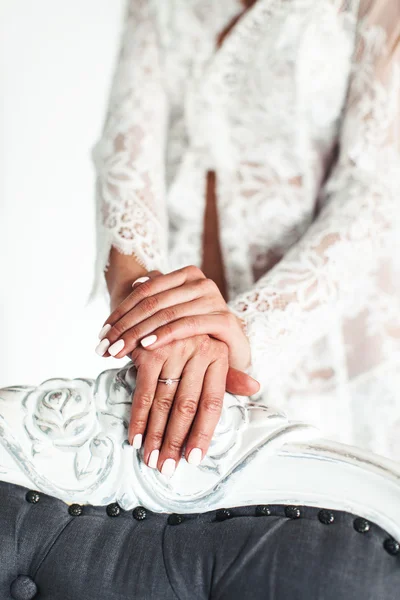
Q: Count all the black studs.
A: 11